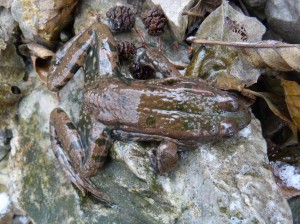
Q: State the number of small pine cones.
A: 4